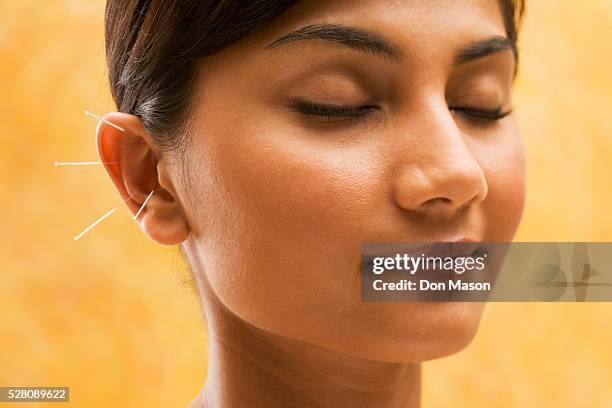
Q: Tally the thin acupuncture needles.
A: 4